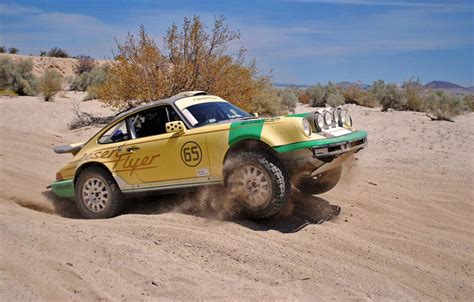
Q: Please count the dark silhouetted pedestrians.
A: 0